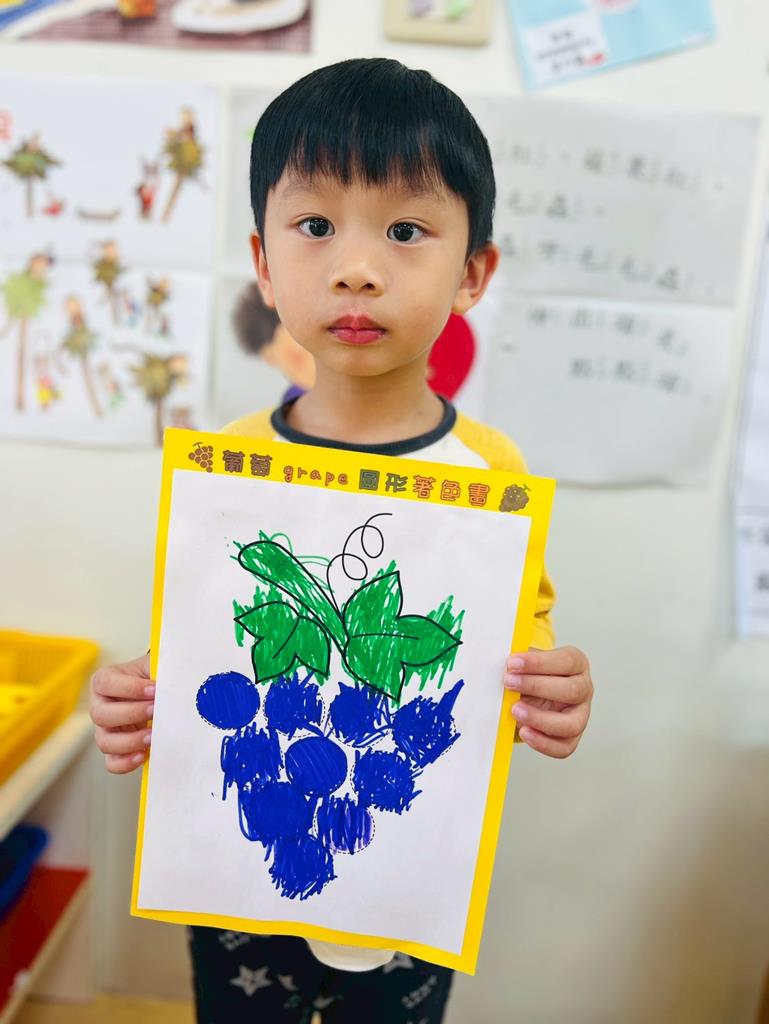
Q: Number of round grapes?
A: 10